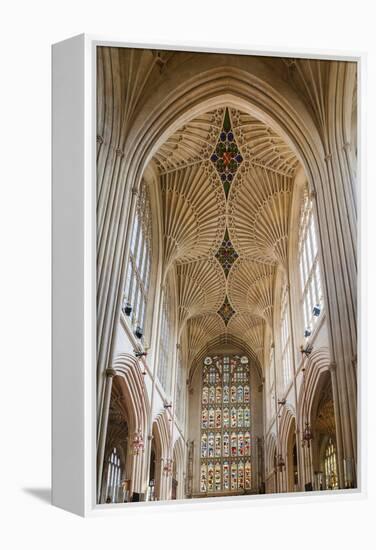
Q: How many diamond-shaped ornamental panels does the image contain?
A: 3